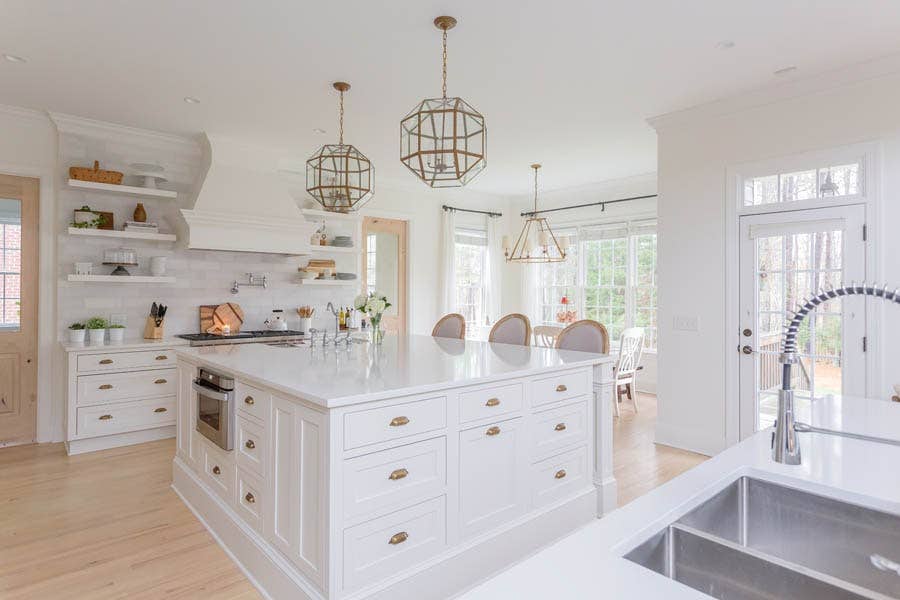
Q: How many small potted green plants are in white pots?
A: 3